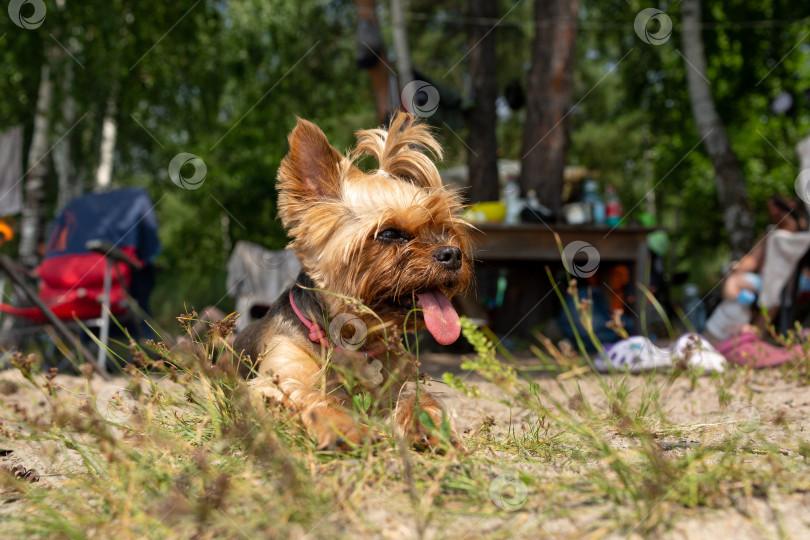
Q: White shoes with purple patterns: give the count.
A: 2